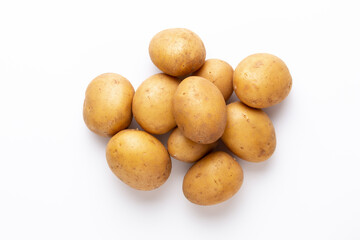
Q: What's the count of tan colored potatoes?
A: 10